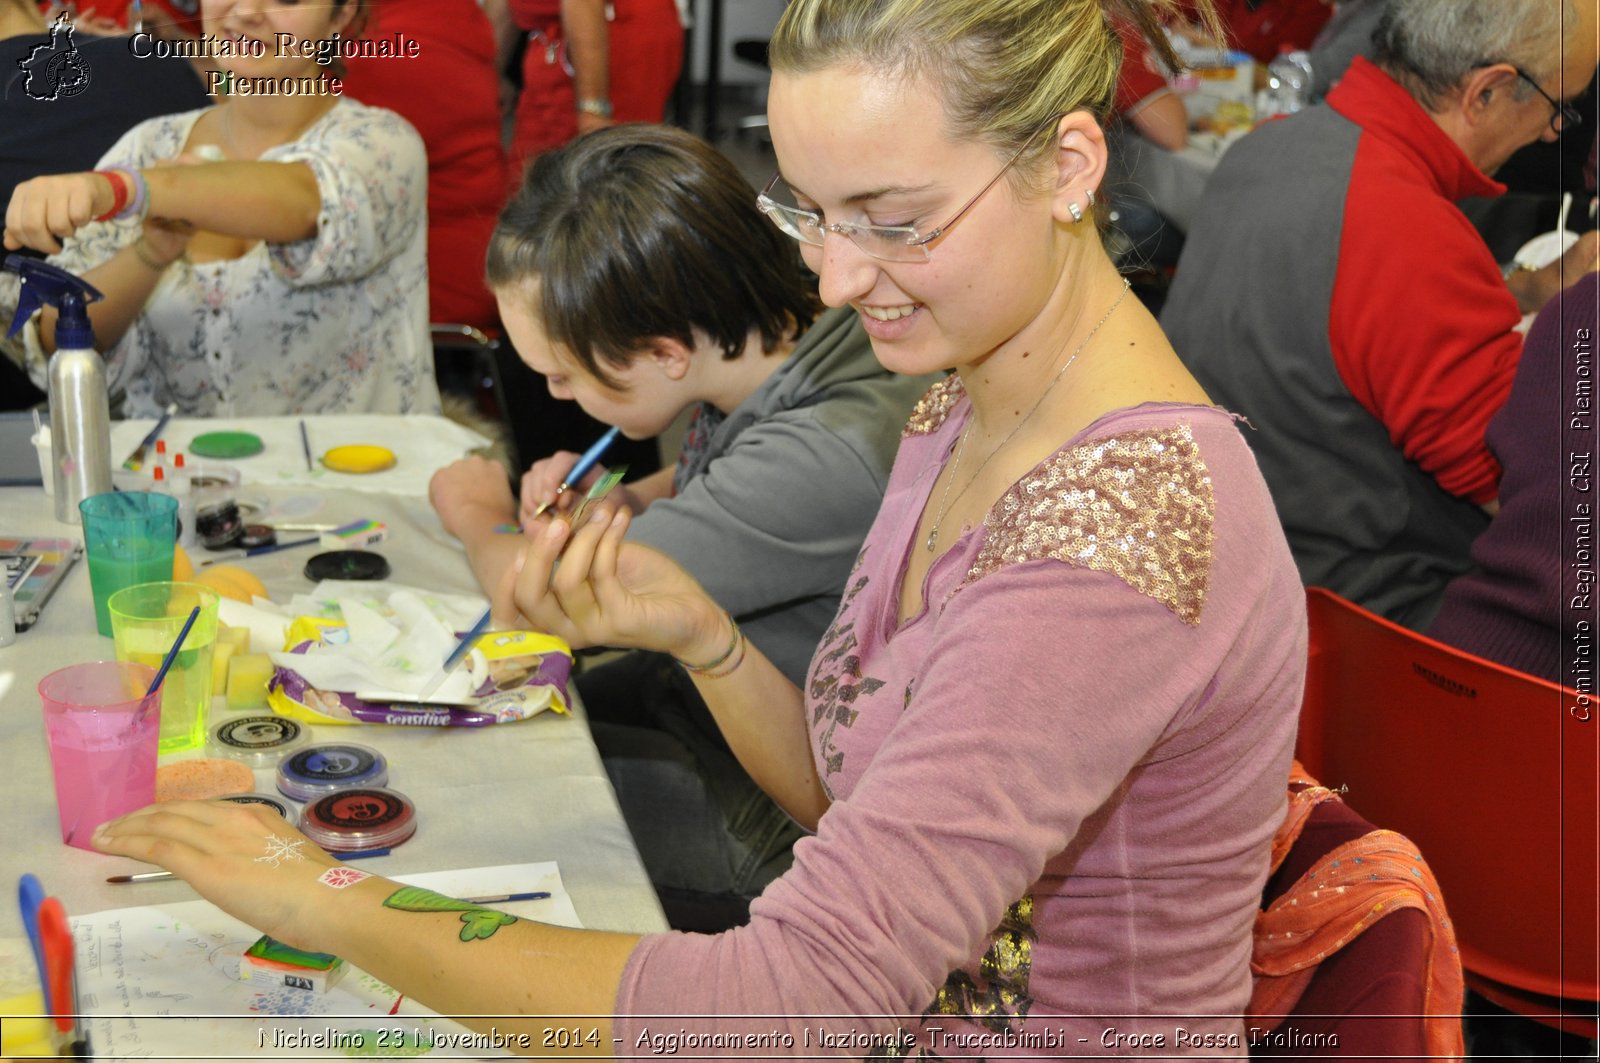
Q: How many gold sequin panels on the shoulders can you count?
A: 2